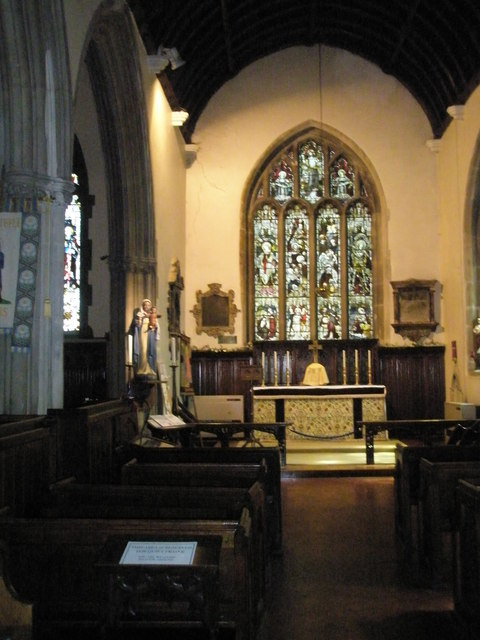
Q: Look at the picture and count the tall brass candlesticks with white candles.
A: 6